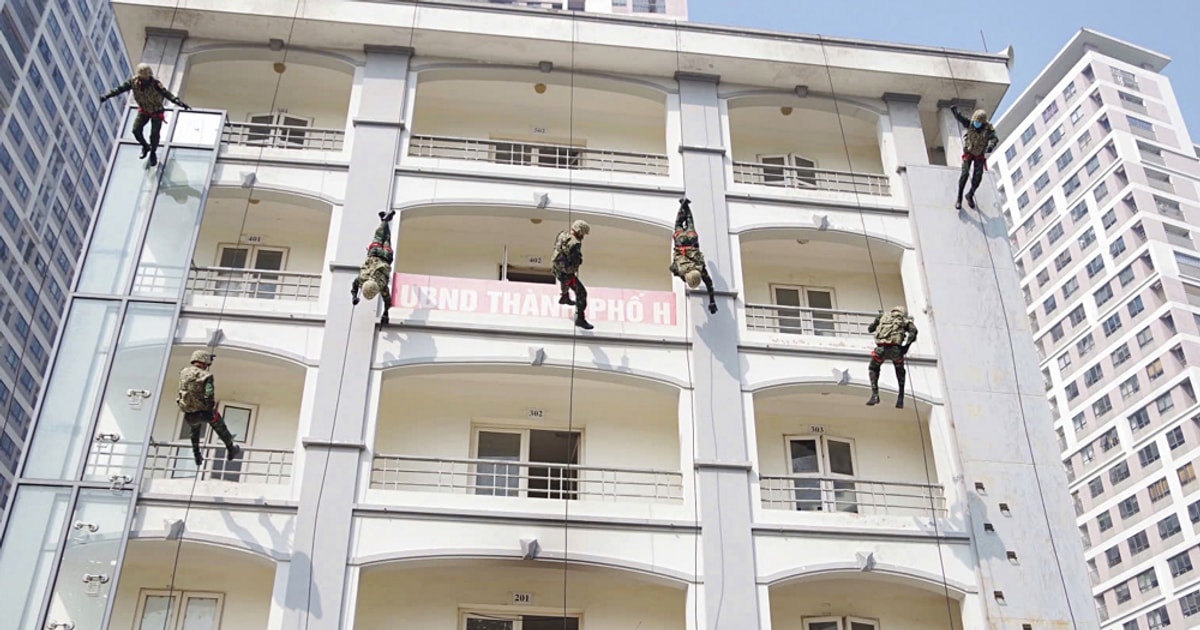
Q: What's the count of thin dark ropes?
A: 7